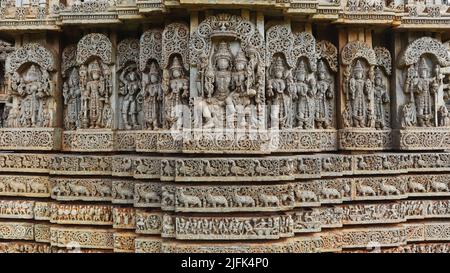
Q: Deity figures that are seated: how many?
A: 2